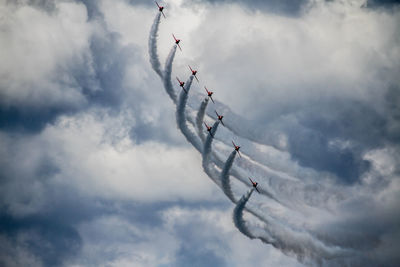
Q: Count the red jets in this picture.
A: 9